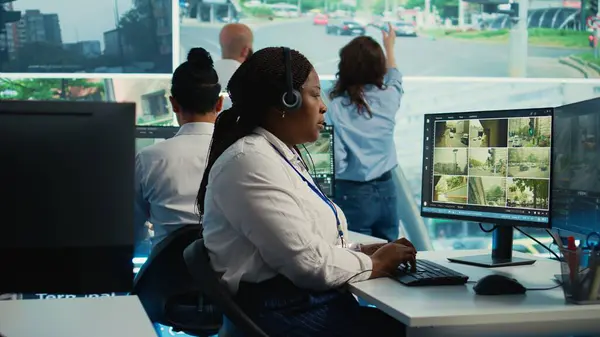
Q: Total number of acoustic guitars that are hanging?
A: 0